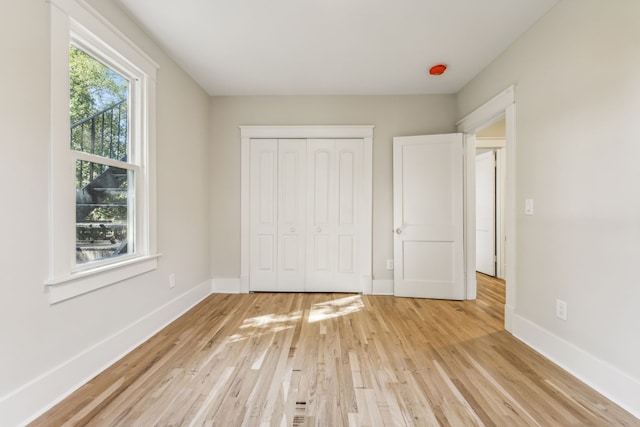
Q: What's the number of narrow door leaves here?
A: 4